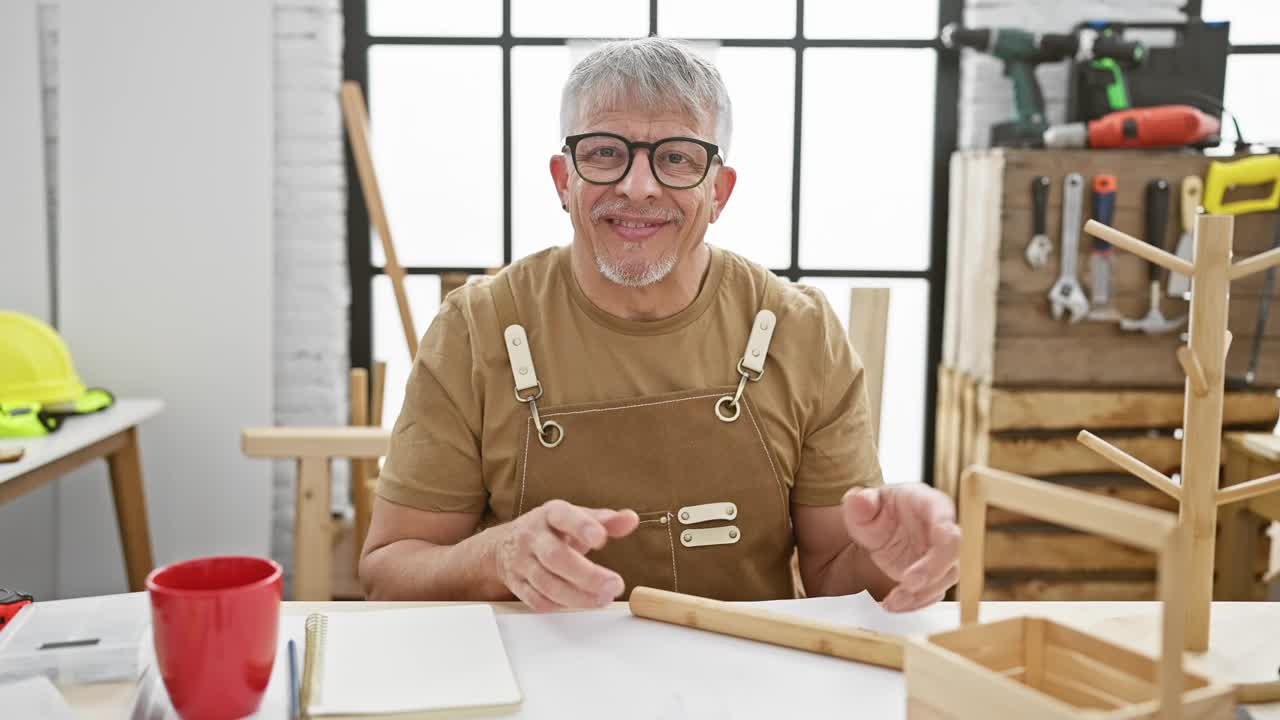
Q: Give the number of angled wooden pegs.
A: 6